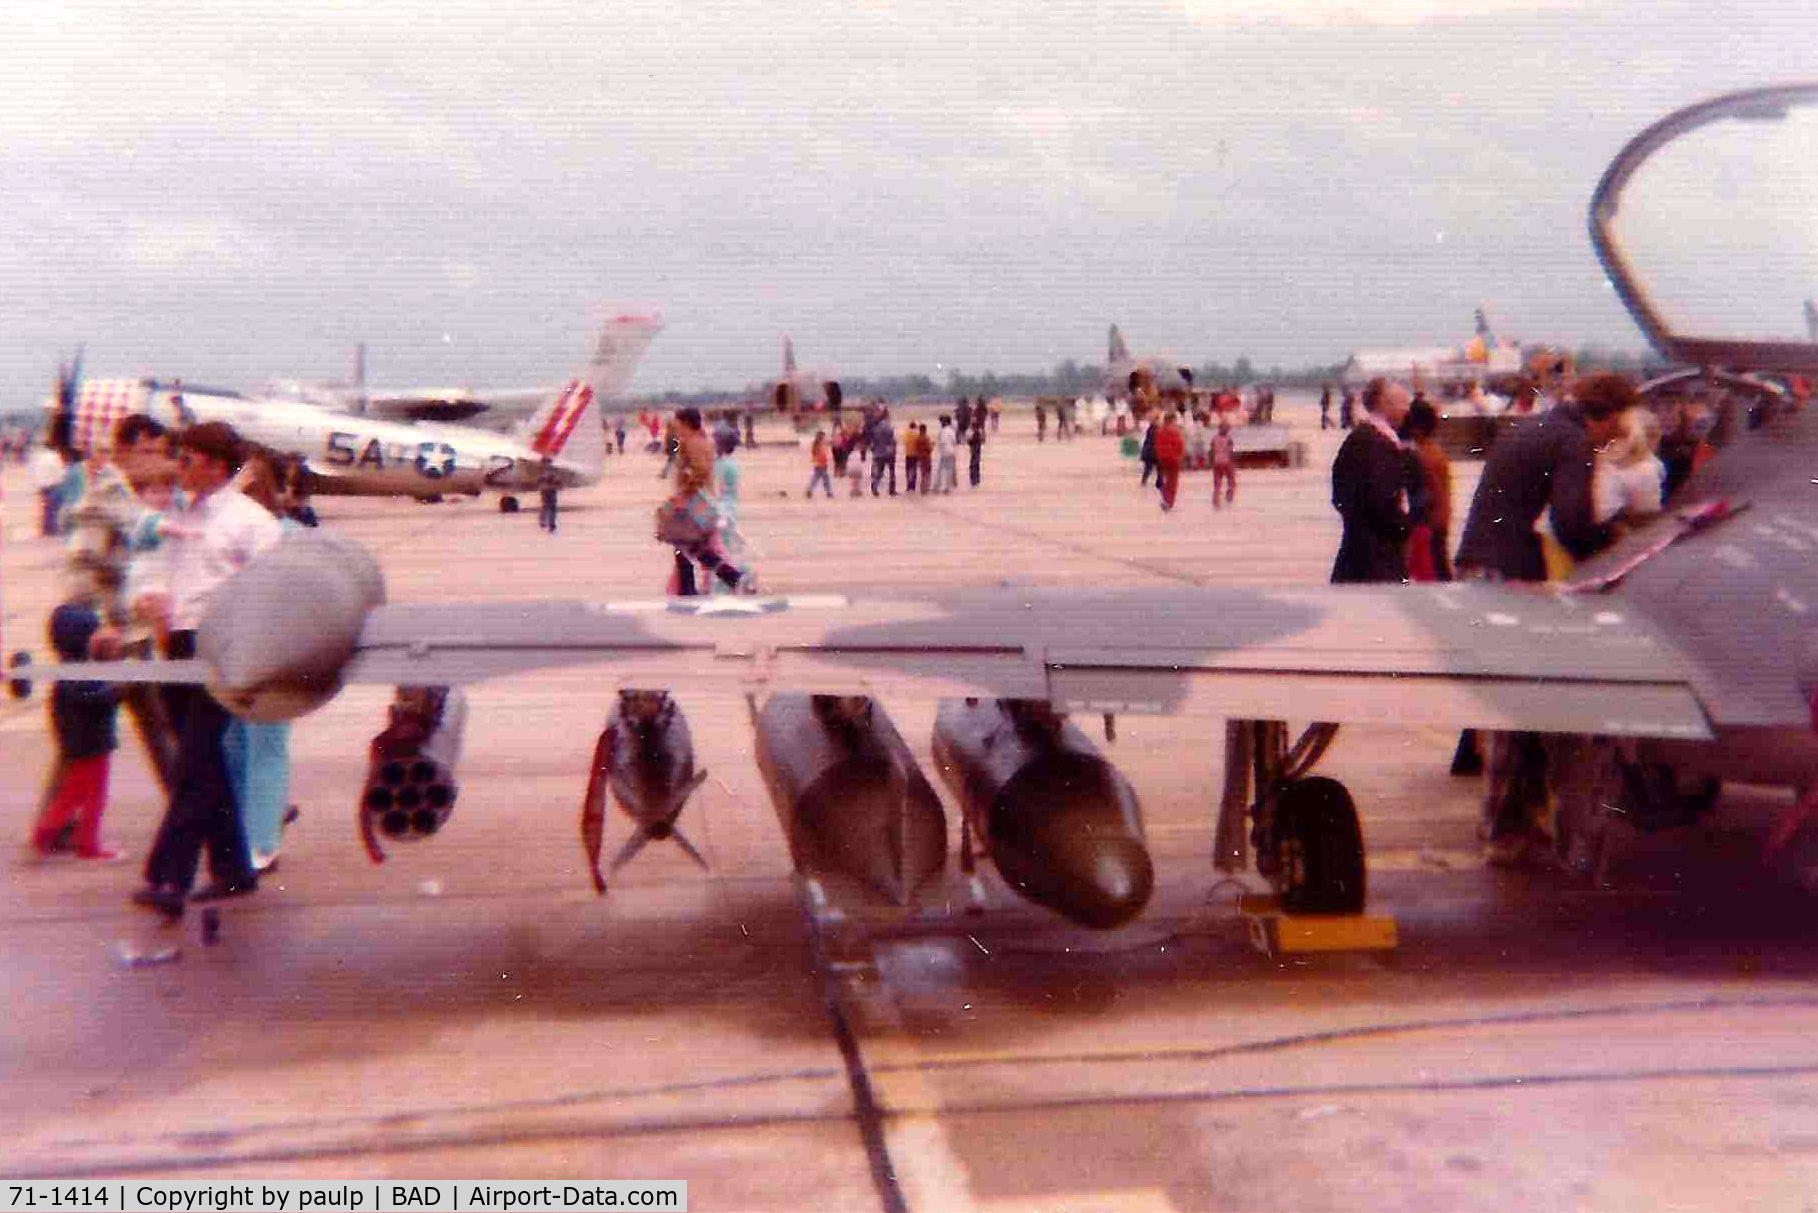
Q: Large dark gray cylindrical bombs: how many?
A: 2